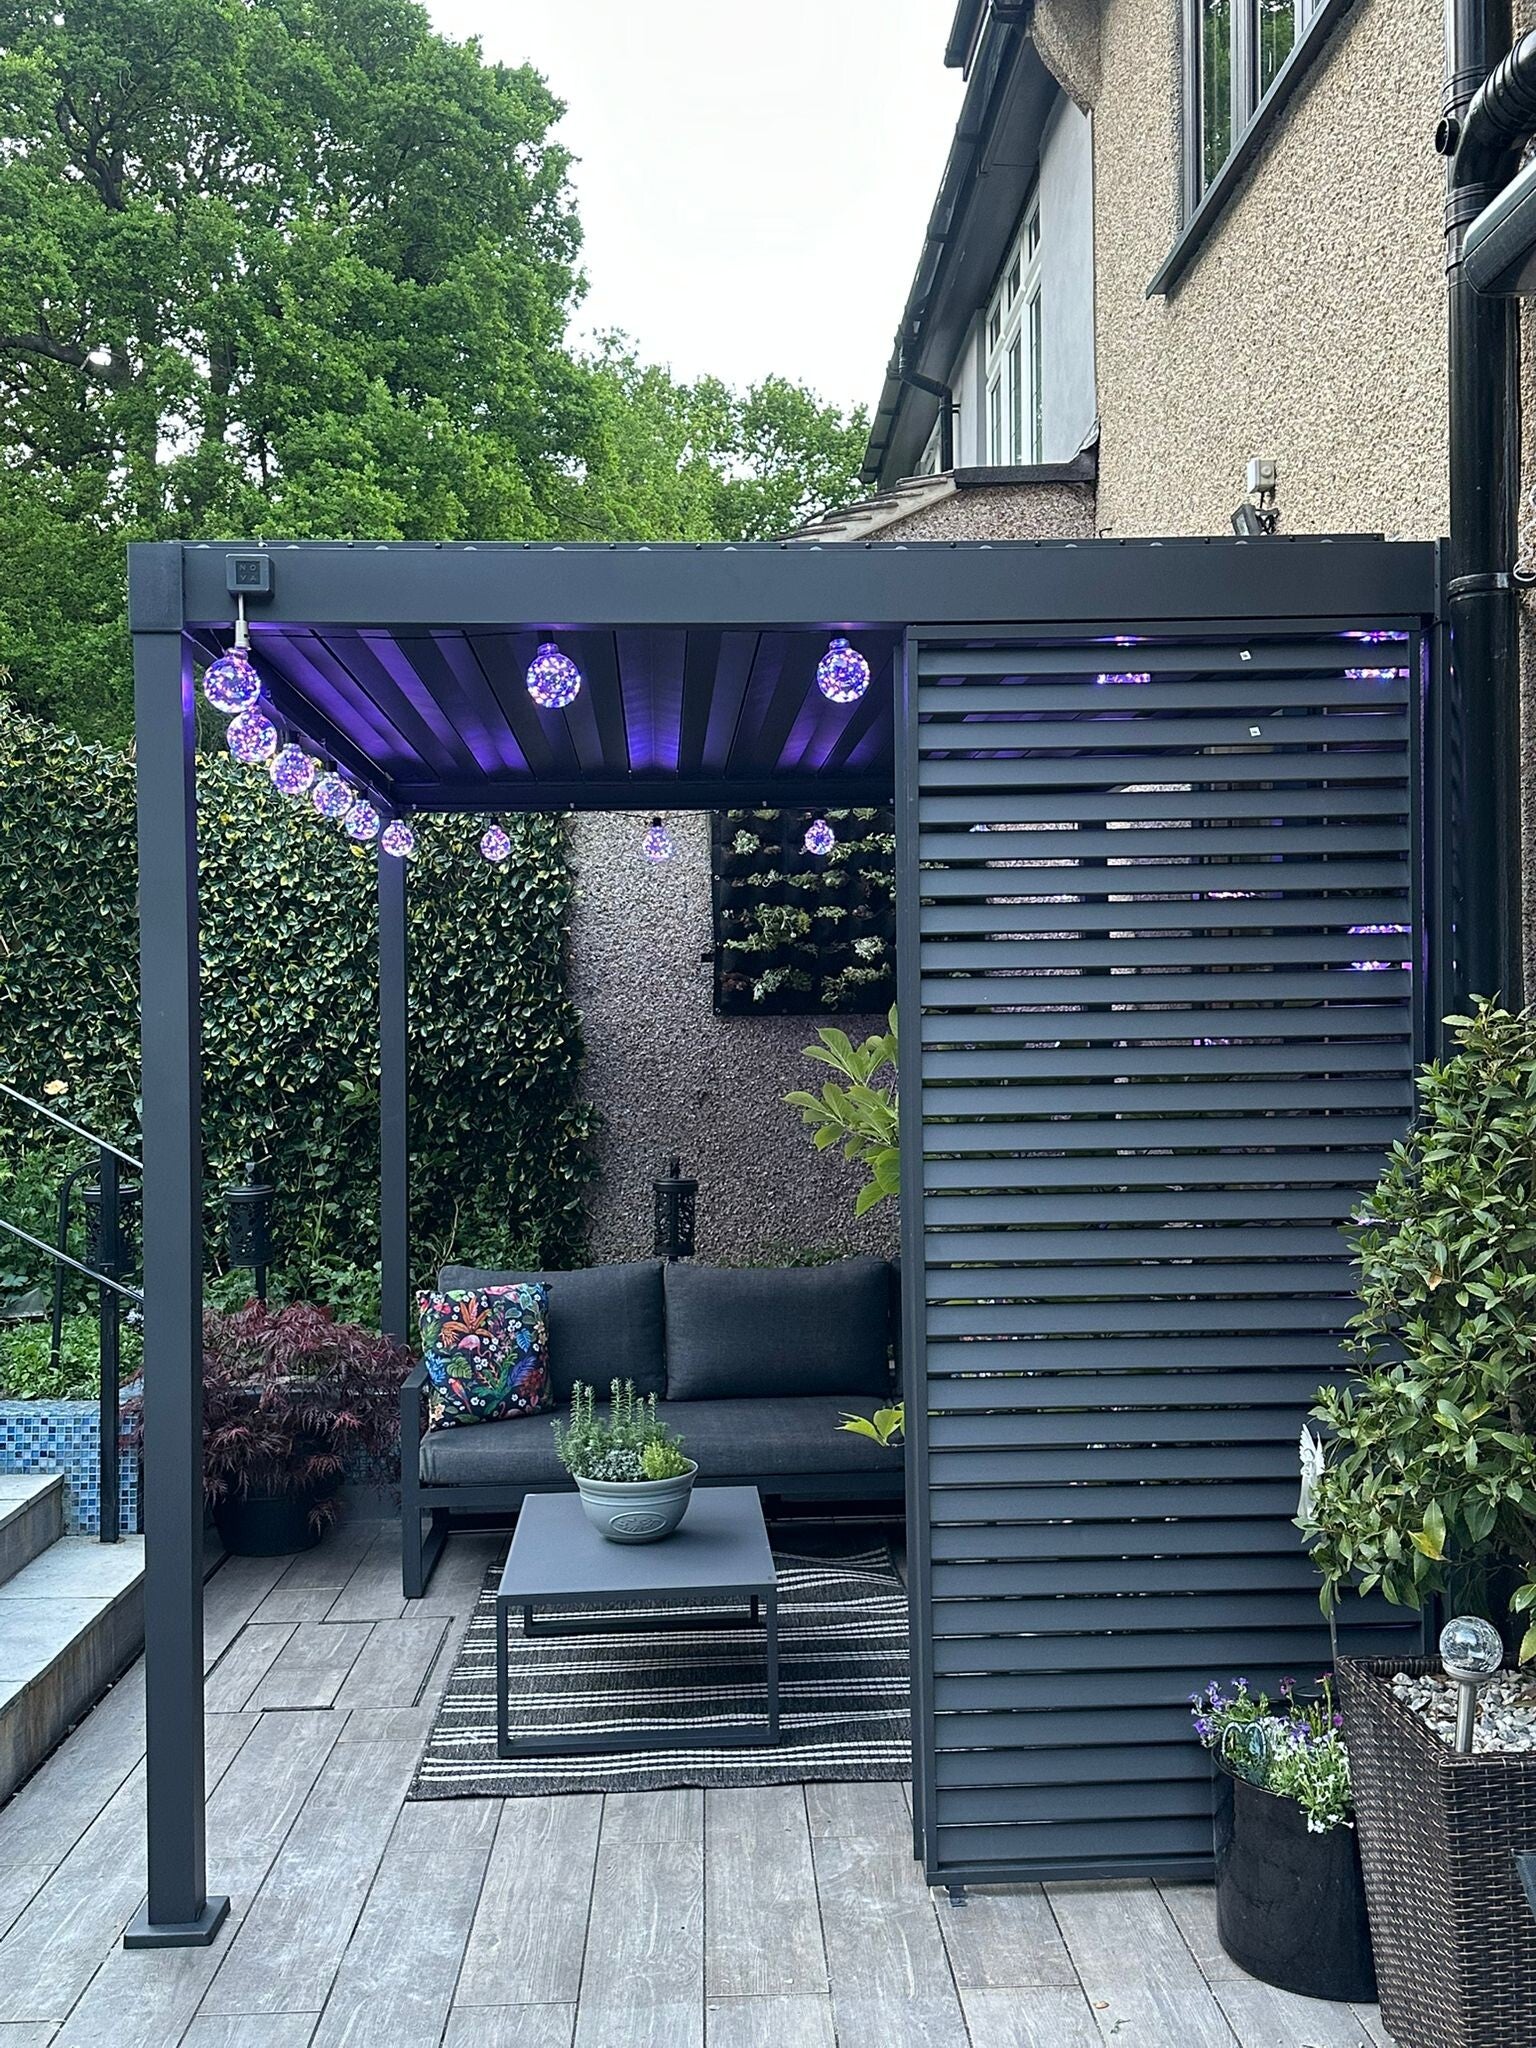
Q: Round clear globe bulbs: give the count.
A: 11